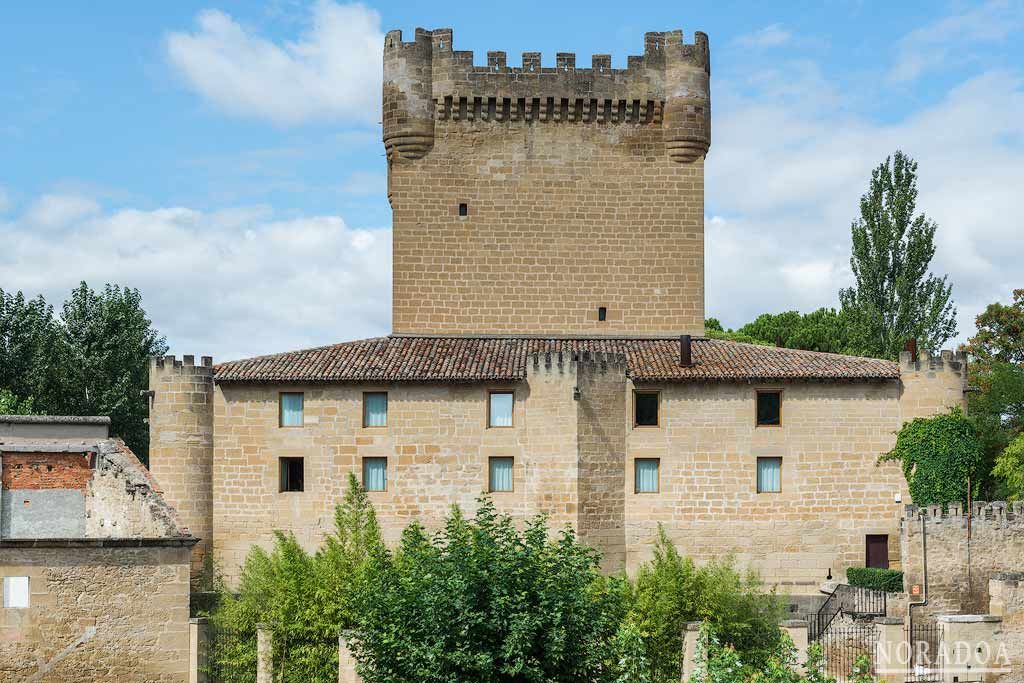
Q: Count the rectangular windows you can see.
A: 12